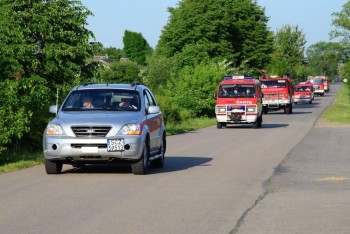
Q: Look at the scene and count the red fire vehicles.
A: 5